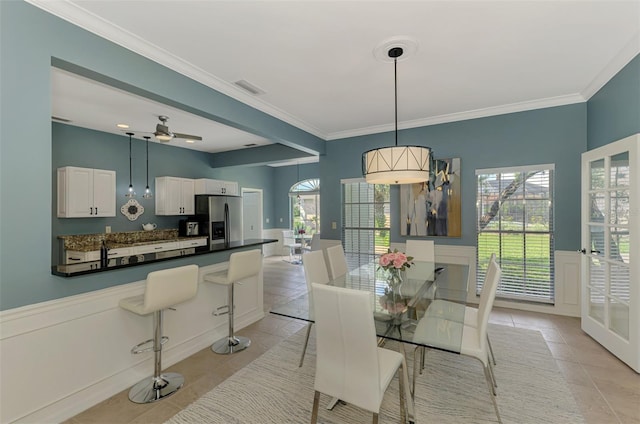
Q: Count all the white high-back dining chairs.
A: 6